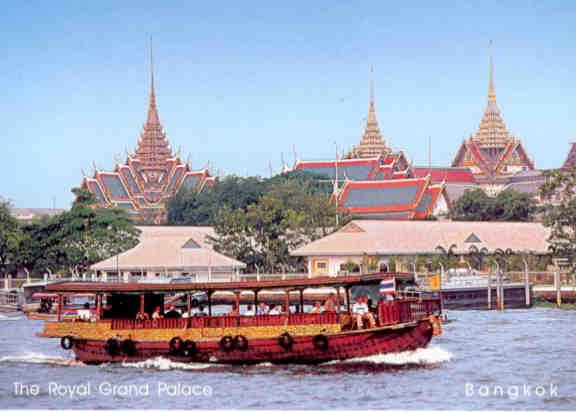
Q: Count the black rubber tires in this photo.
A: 9